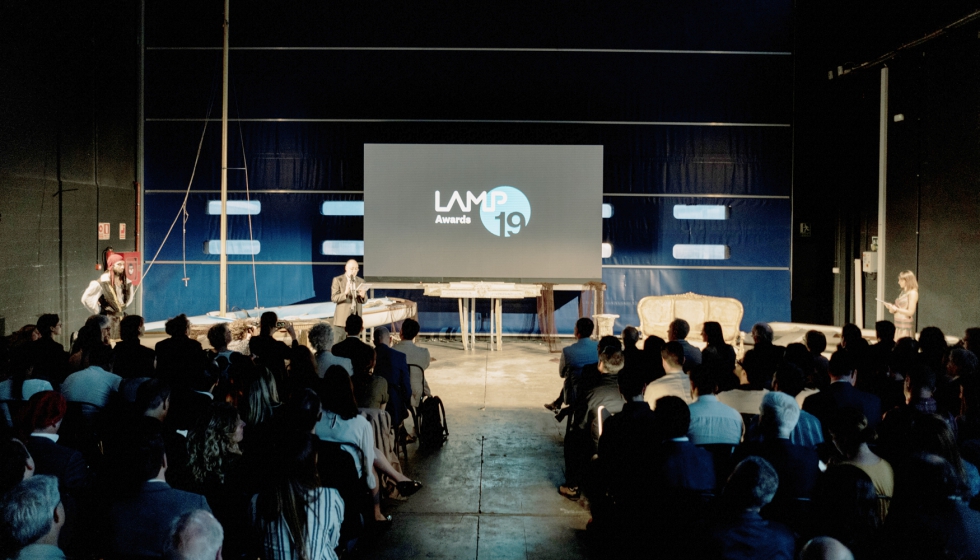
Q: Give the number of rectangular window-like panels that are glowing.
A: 8